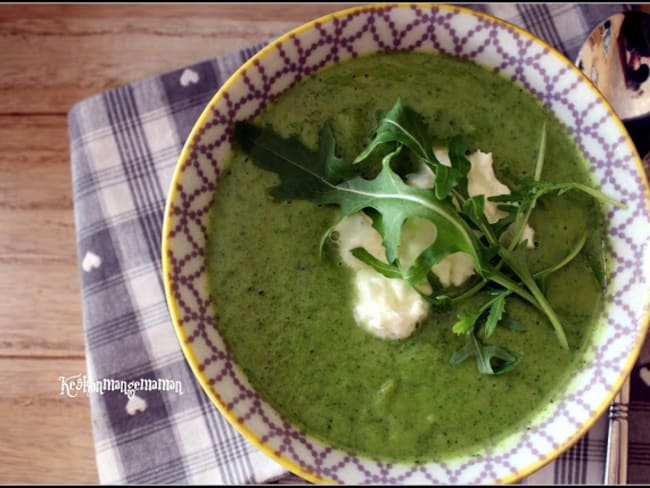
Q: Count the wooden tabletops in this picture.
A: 1